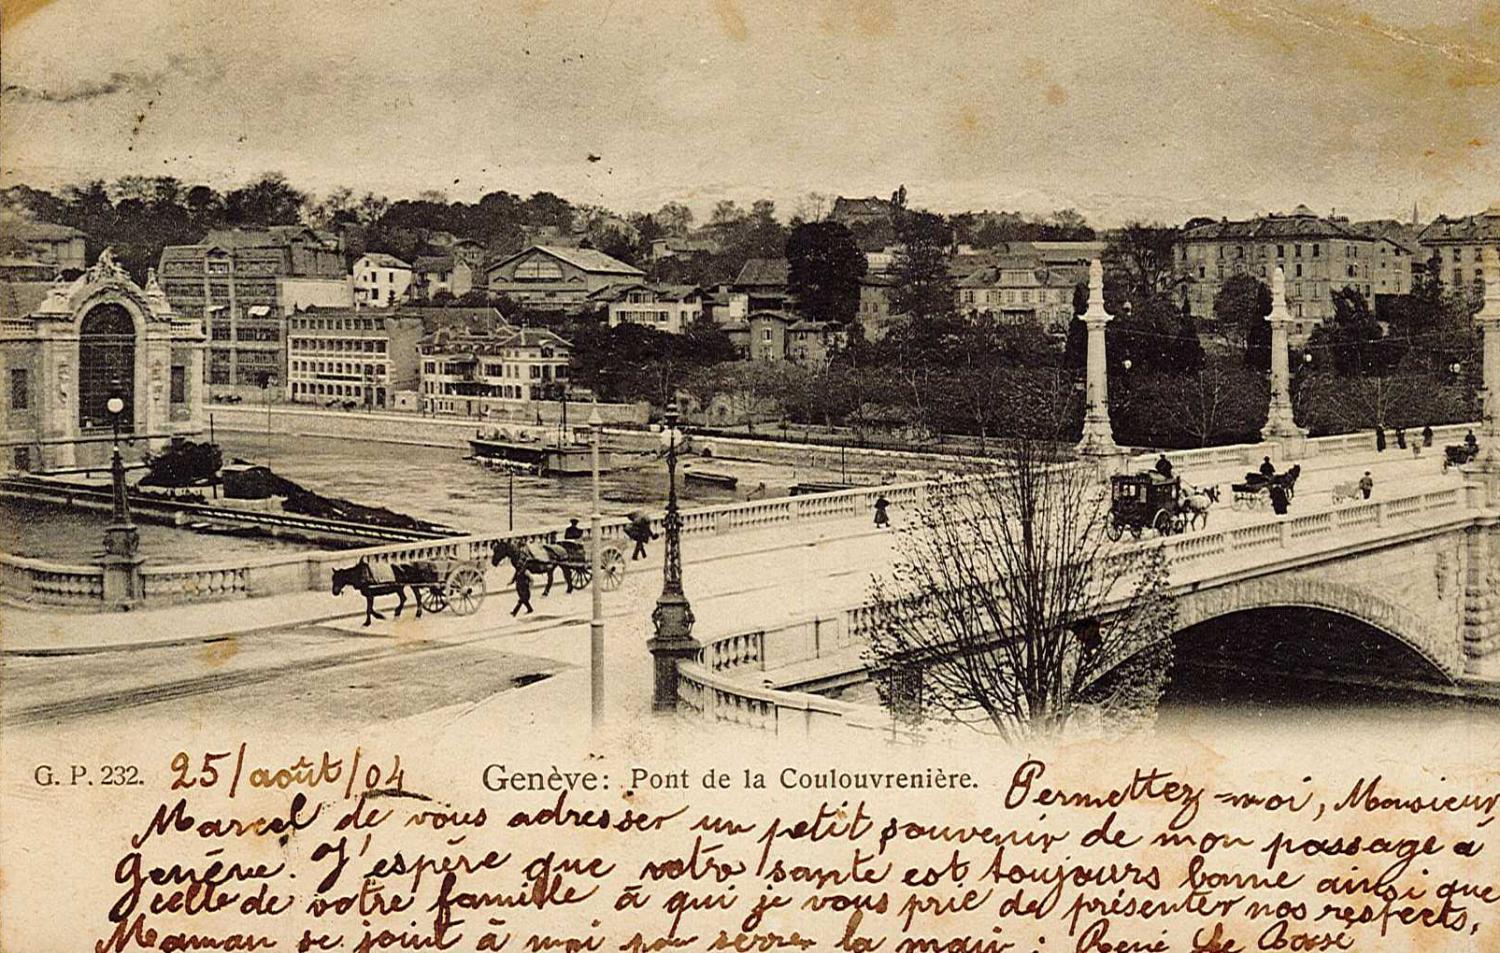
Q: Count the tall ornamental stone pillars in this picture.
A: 3